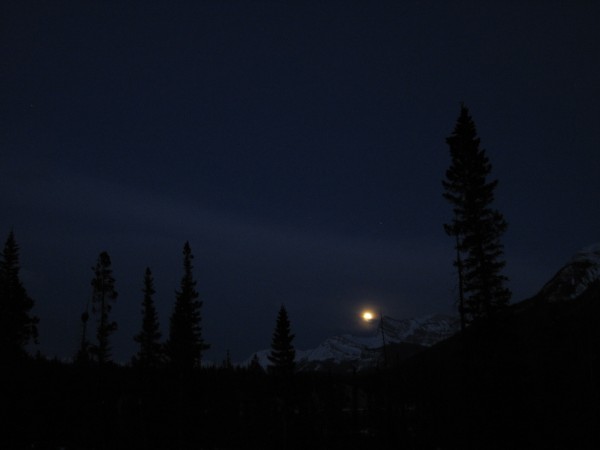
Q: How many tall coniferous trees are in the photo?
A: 6